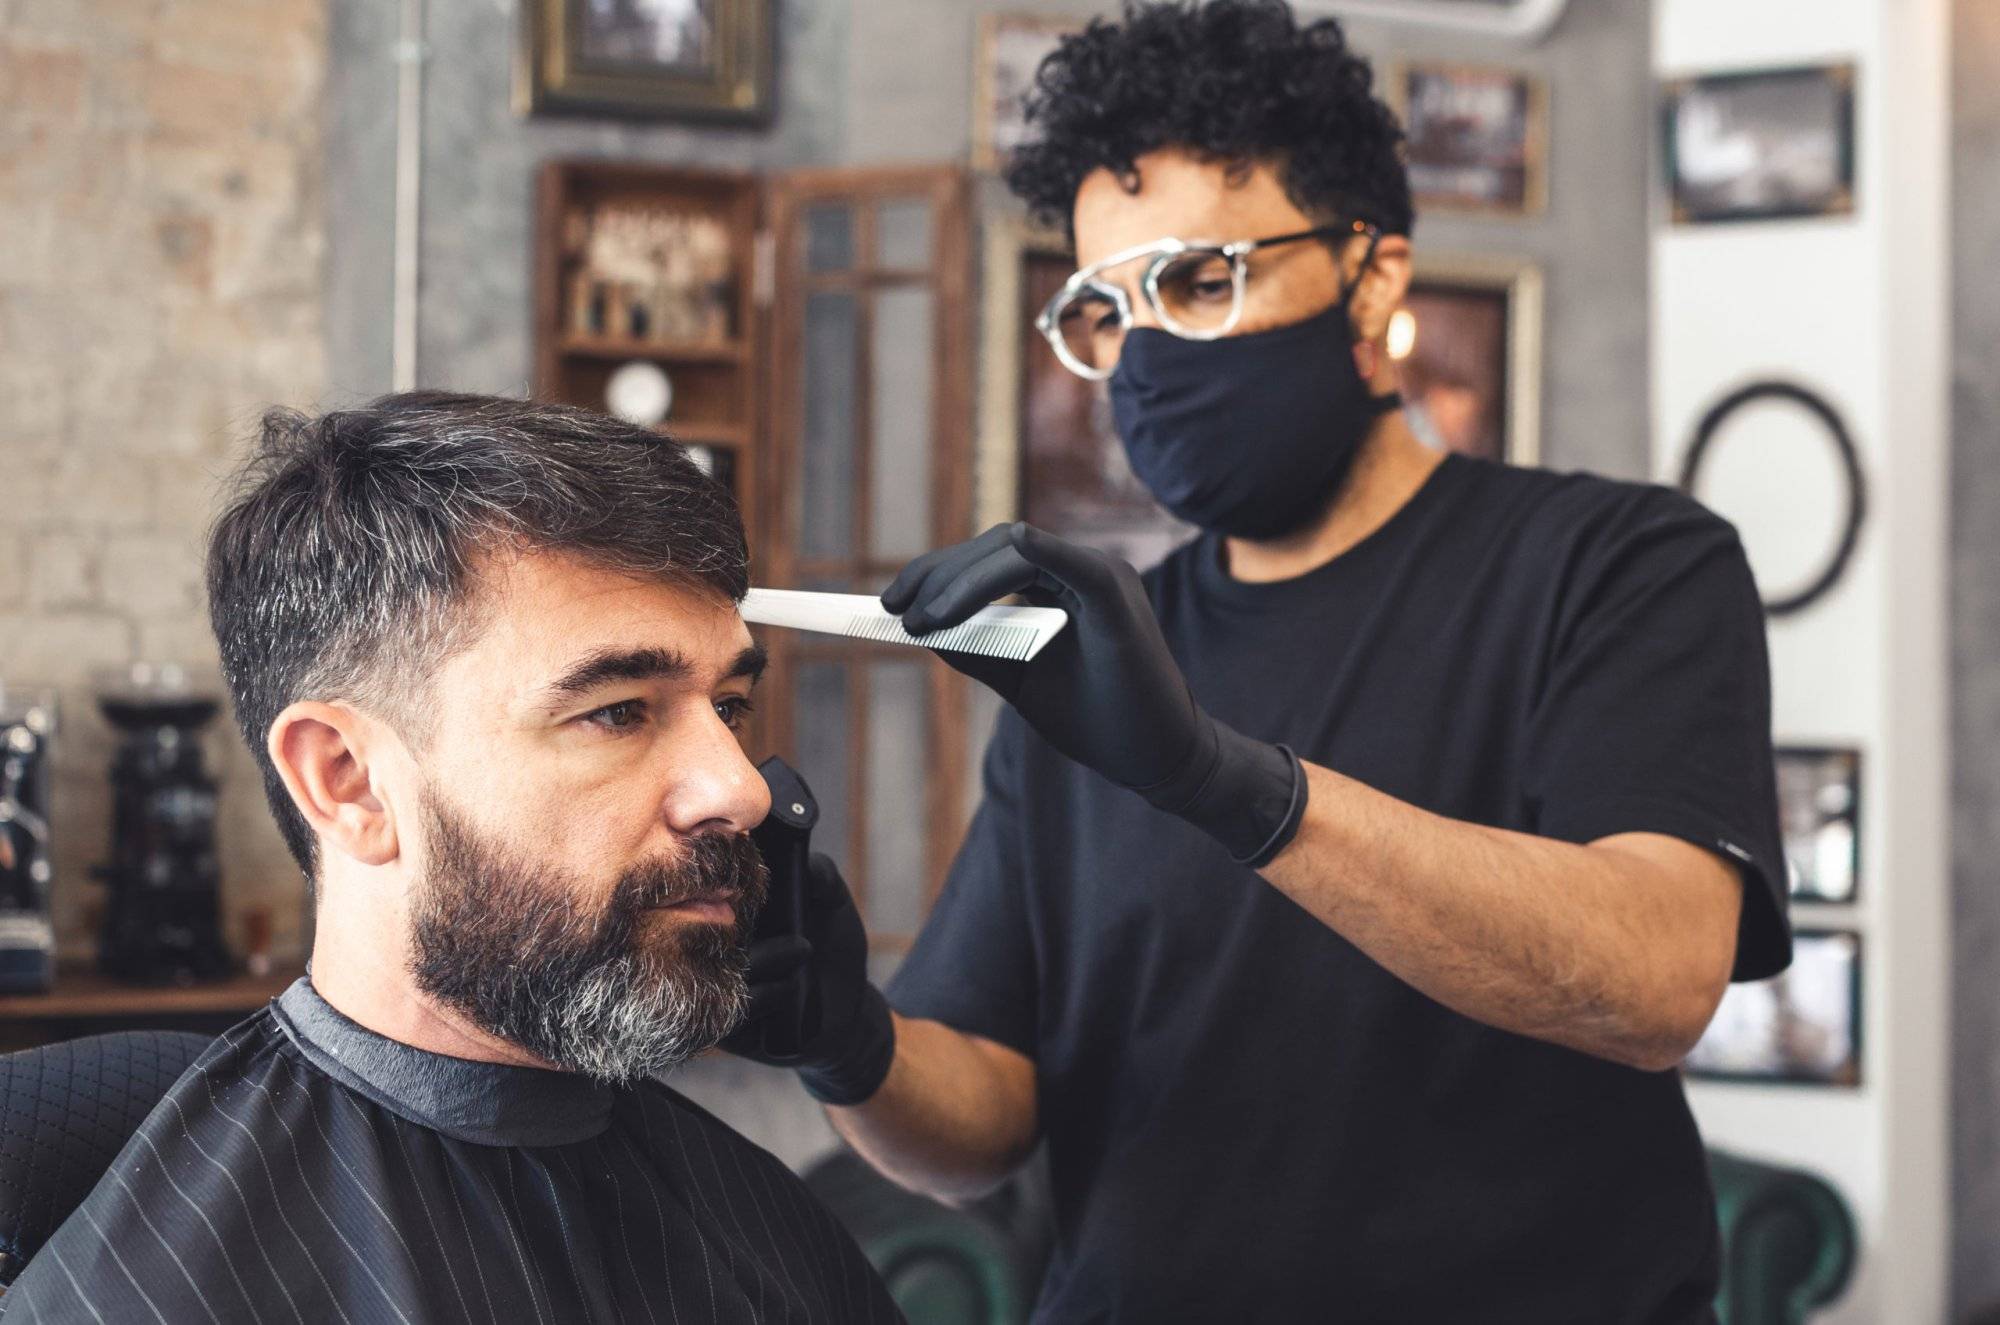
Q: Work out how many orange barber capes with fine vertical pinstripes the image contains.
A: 0